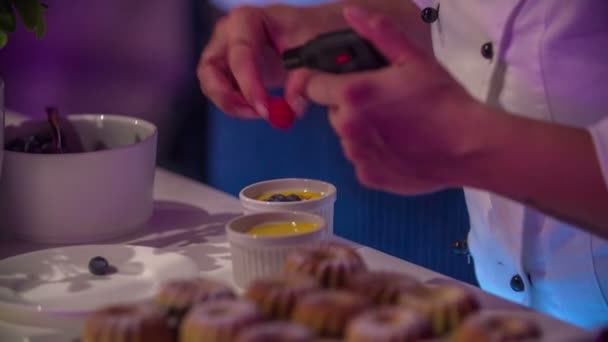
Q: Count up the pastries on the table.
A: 11